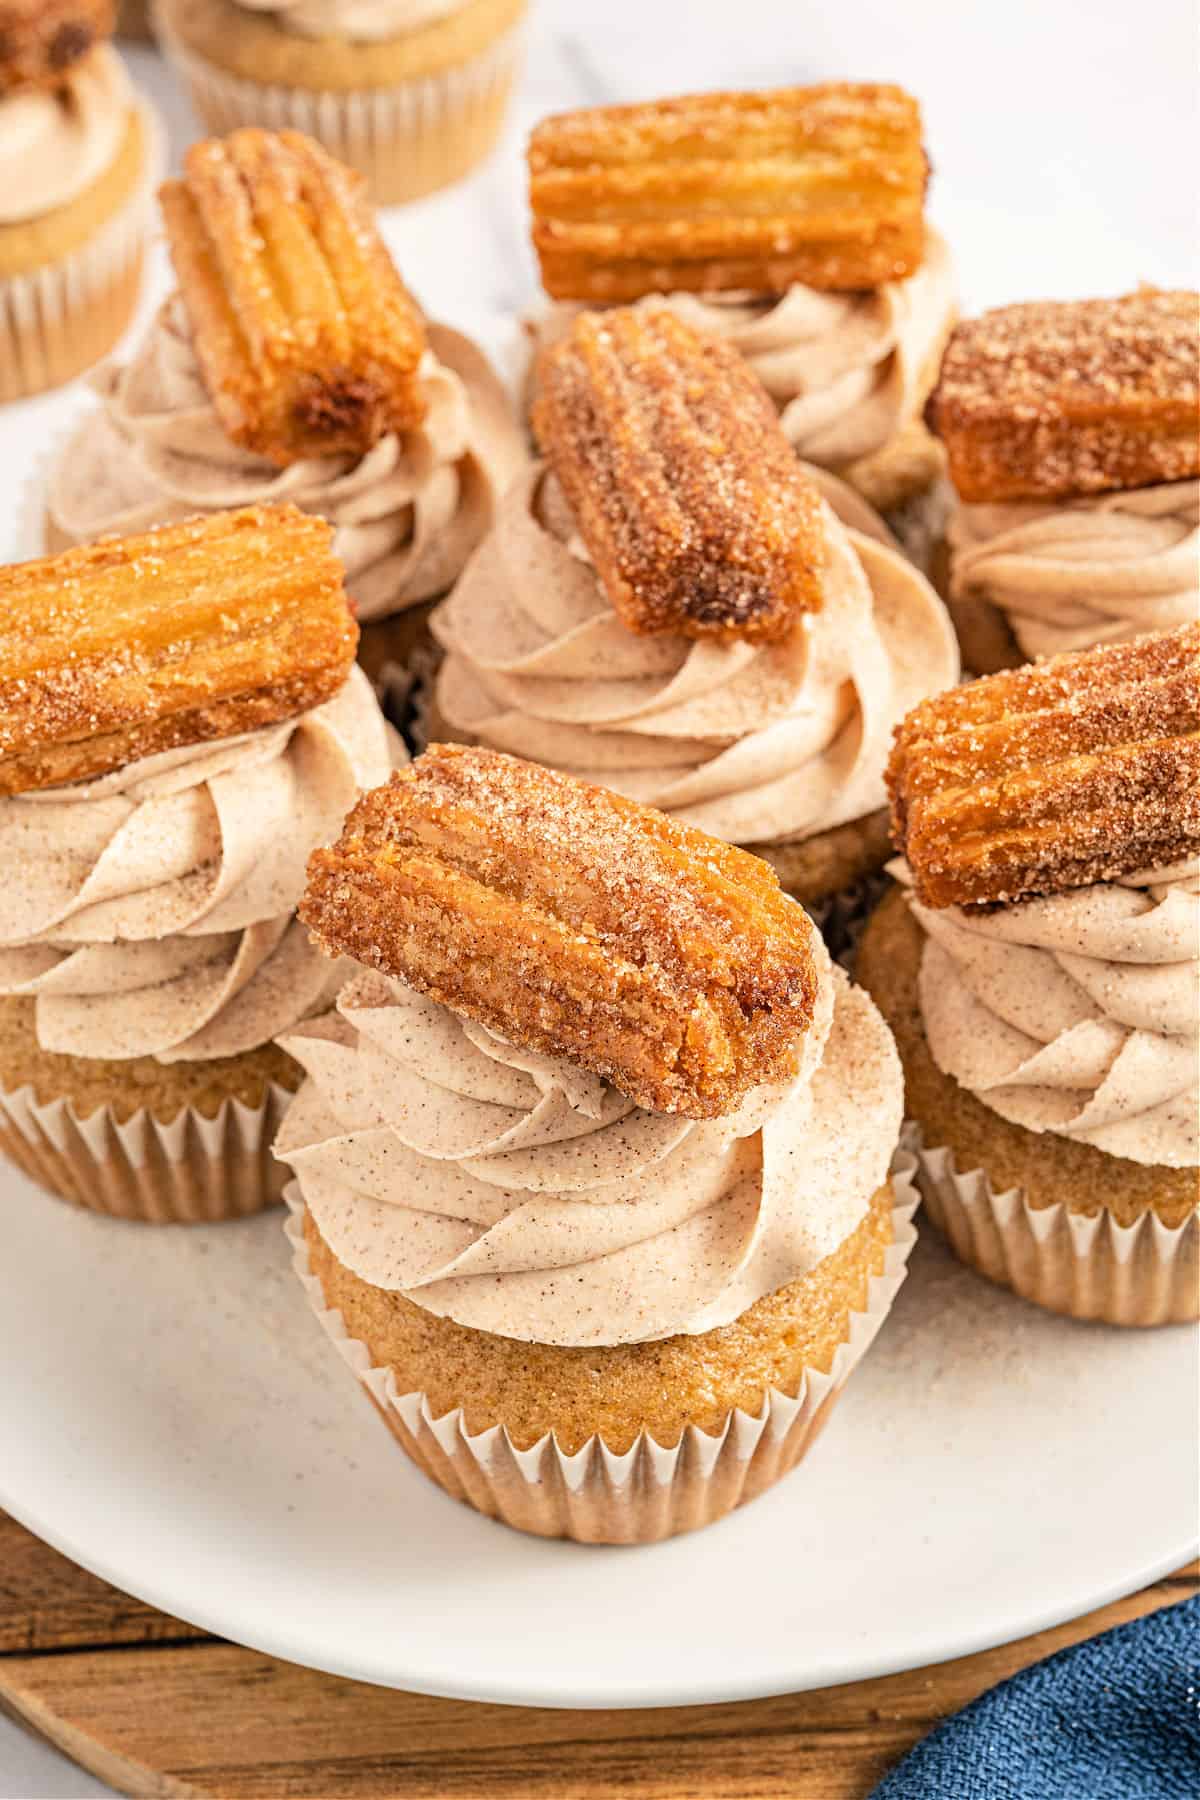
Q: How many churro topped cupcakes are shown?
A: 8